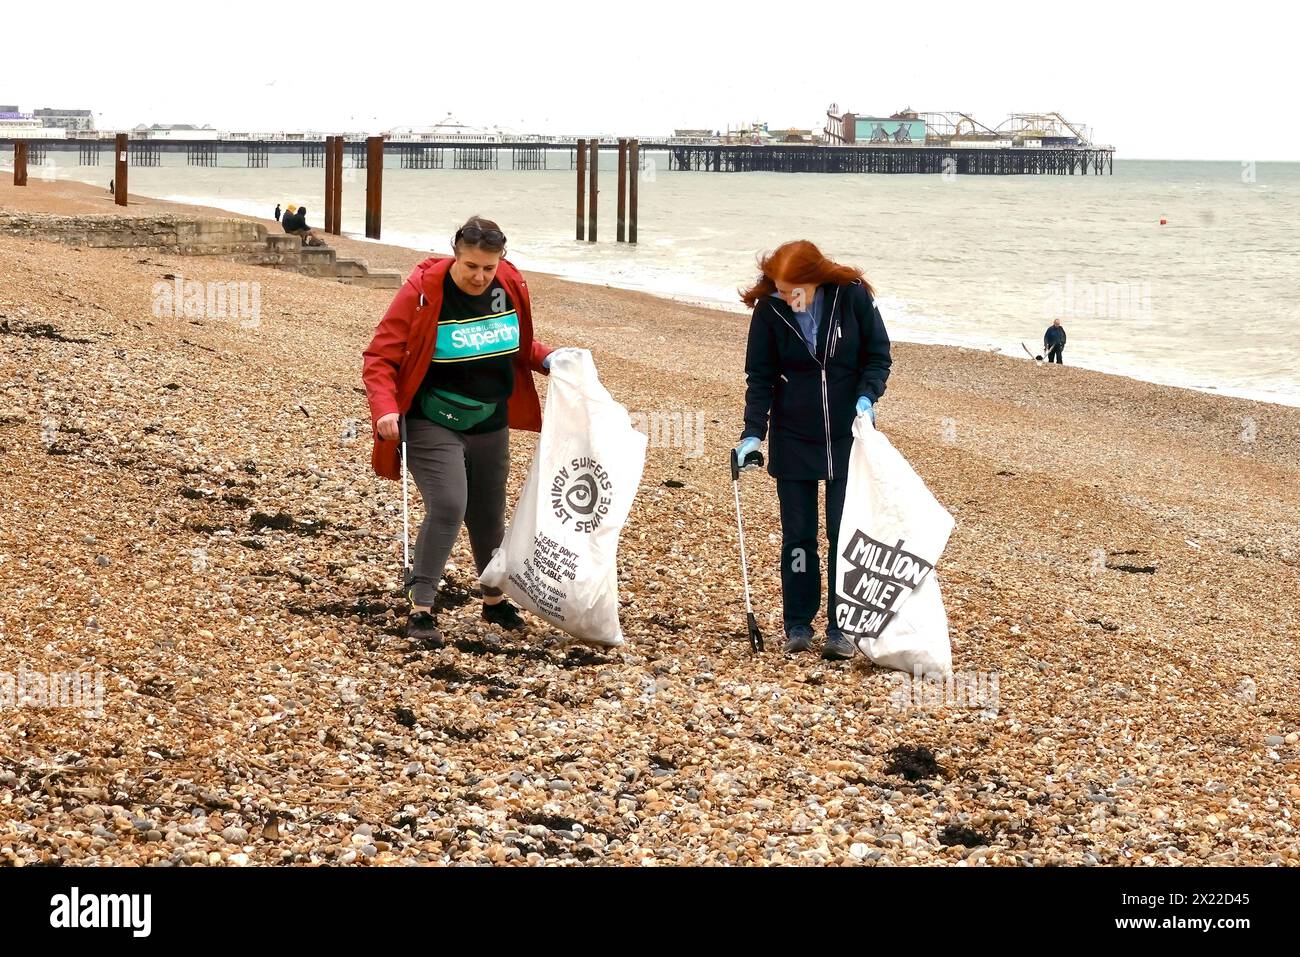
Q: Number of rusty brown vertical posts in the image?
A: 9